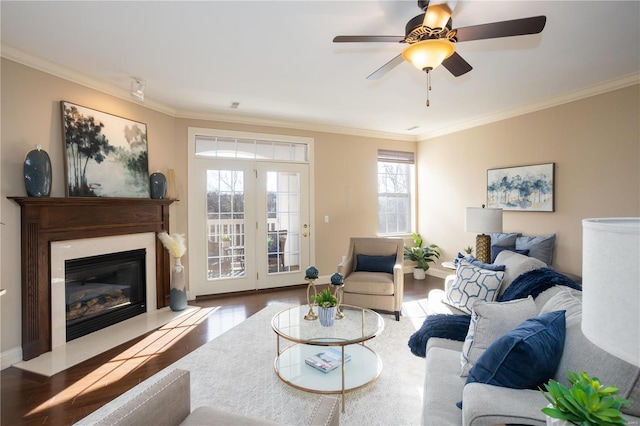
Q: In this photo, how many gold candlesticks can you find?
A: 2